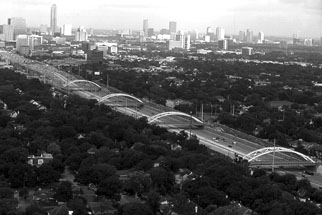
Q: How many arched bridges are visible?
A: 4